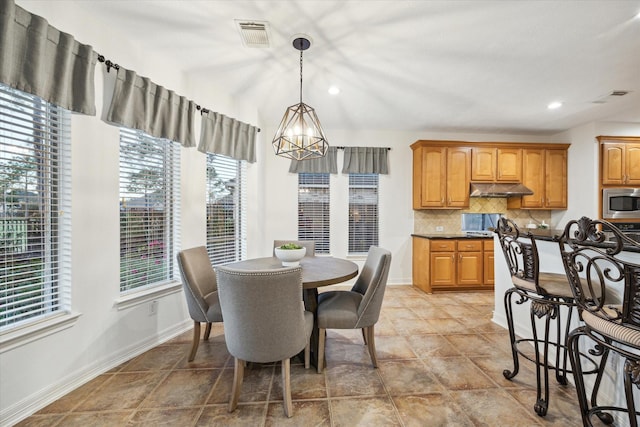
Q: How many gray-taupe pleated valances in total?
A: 5